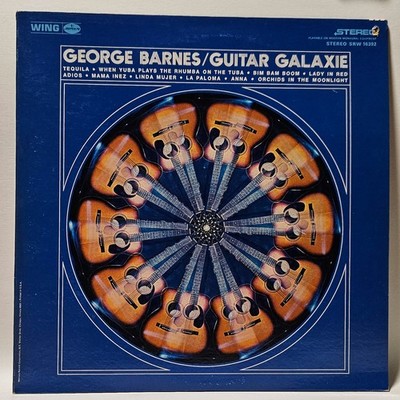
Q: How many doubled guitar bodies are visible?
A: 10